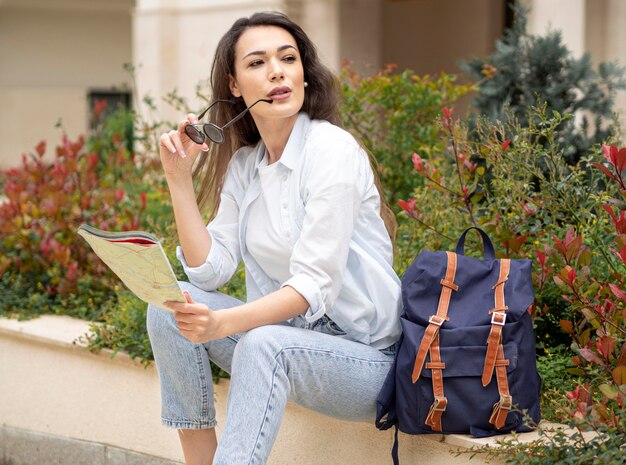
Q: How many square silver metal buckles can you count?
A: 4